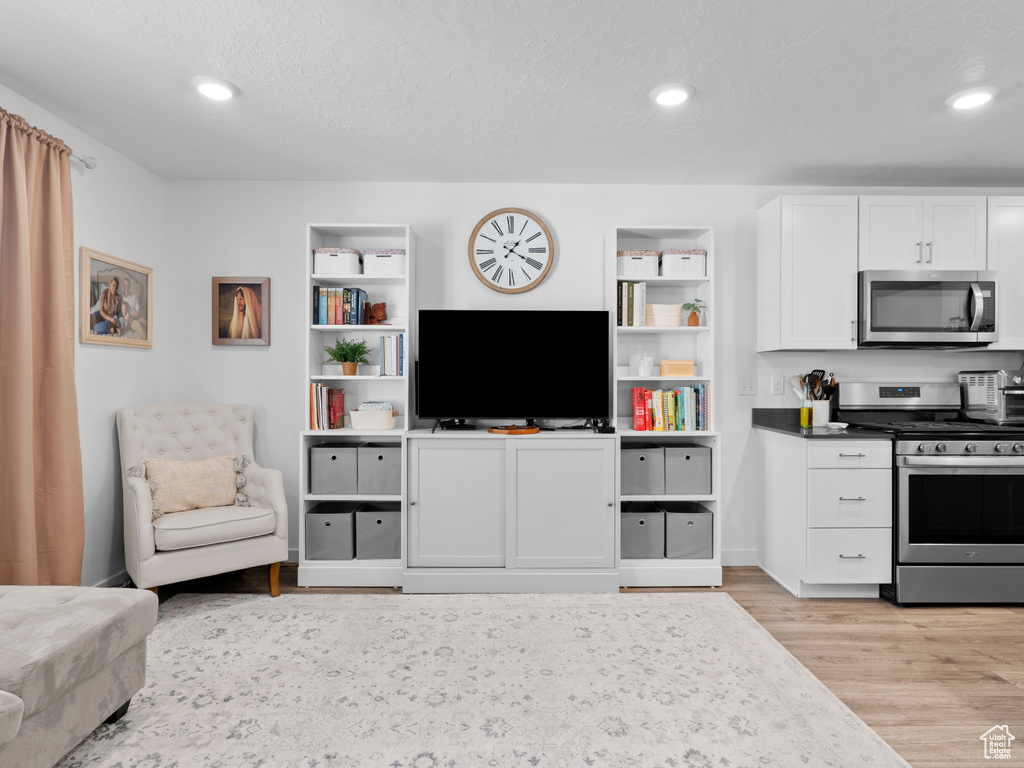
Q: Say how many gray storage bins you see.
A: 8